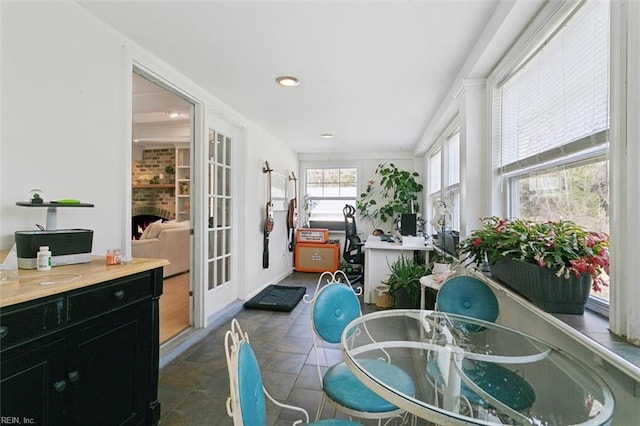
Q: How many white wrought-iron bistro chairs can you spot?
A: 3